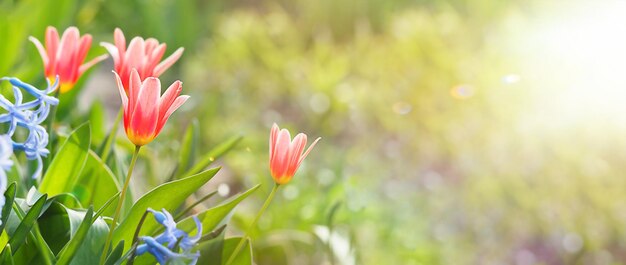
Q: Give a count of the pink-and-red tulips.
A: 4